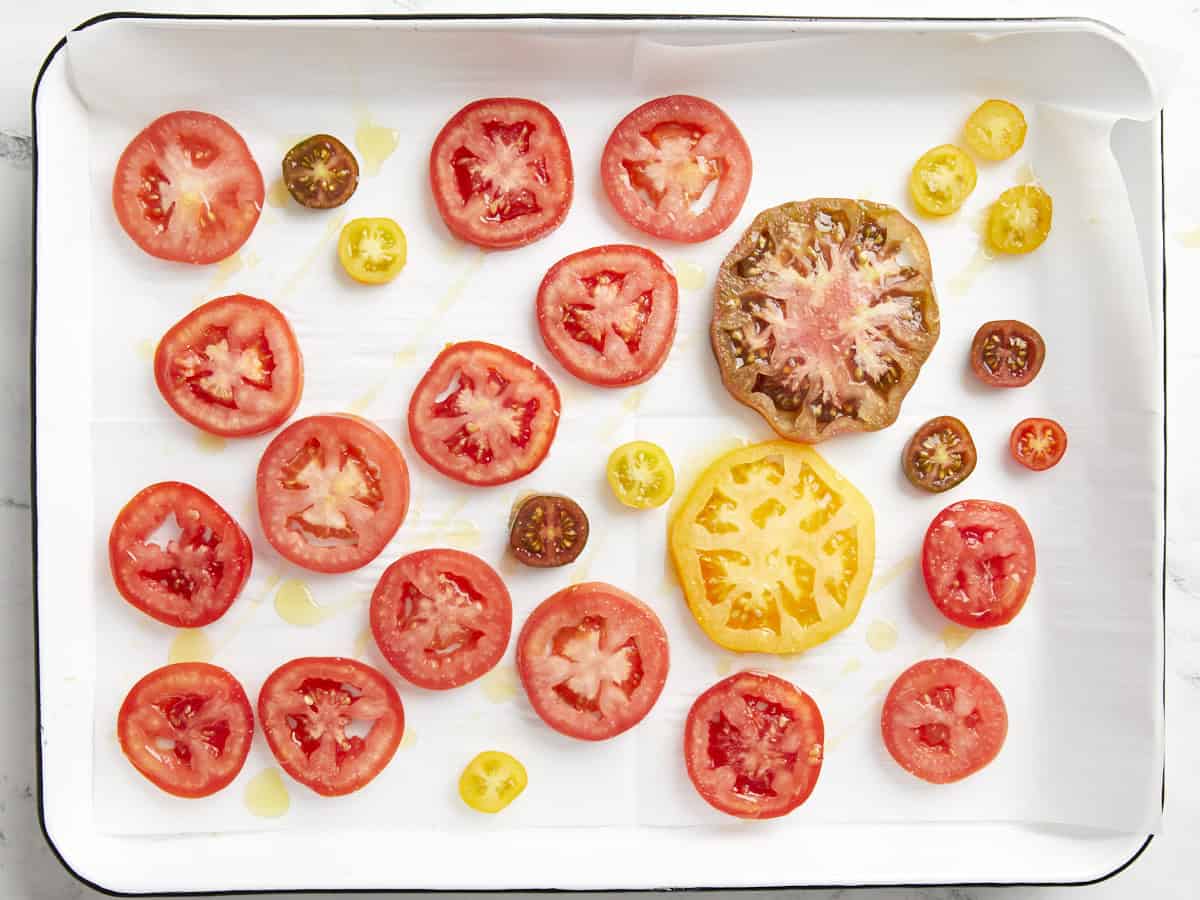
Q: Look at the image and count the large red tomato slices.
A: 15